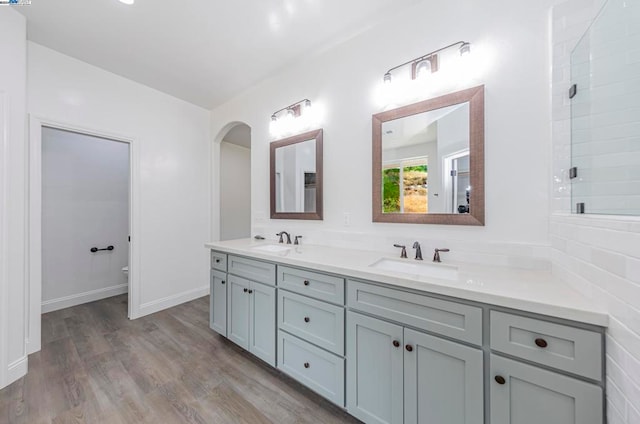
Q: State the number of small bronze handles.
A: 11